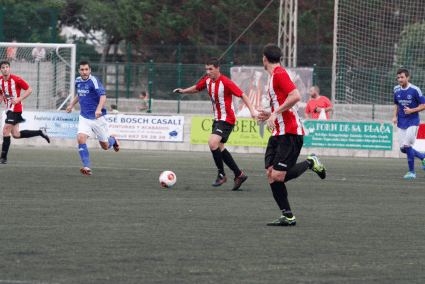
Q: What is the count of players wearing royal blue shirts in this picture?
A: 2